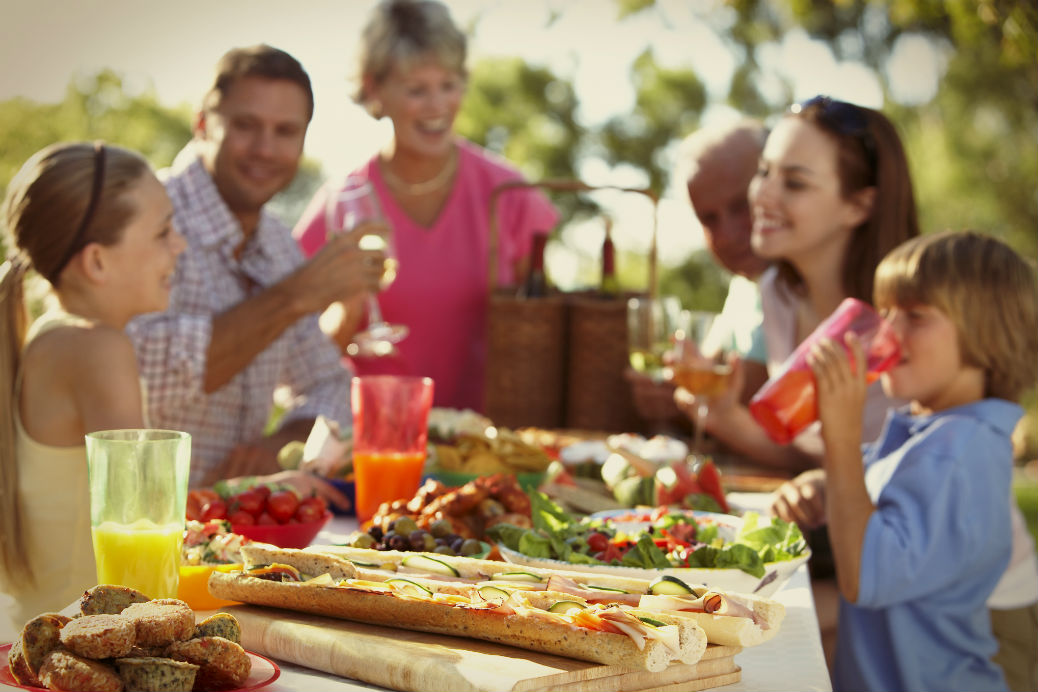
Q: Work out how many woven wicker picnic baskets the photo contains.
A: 1